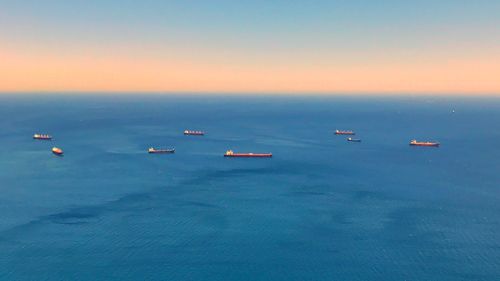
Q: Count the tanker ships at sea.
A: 8